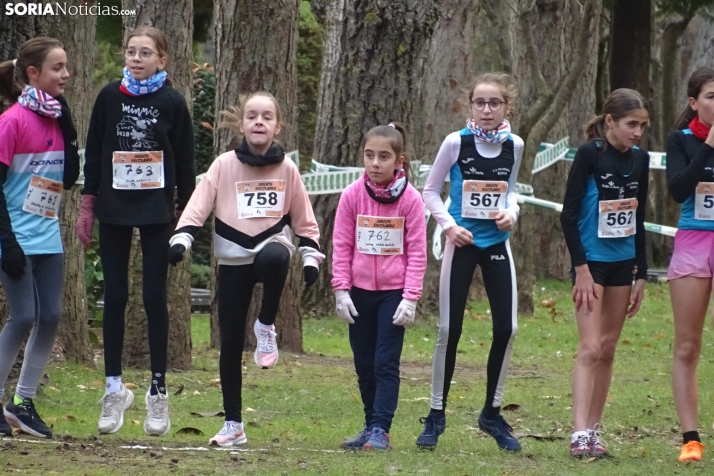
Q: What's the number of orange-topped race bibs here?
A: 7